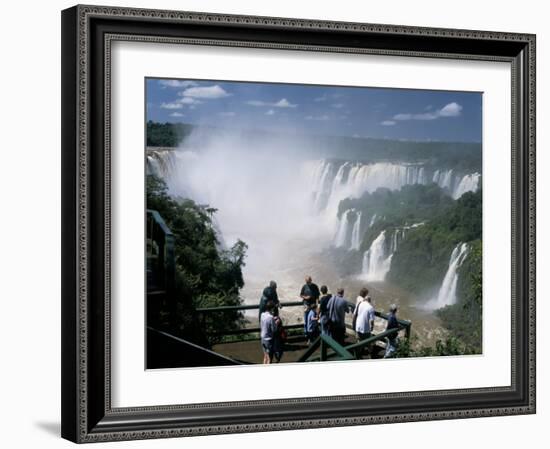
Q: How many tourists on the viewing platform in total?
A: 10